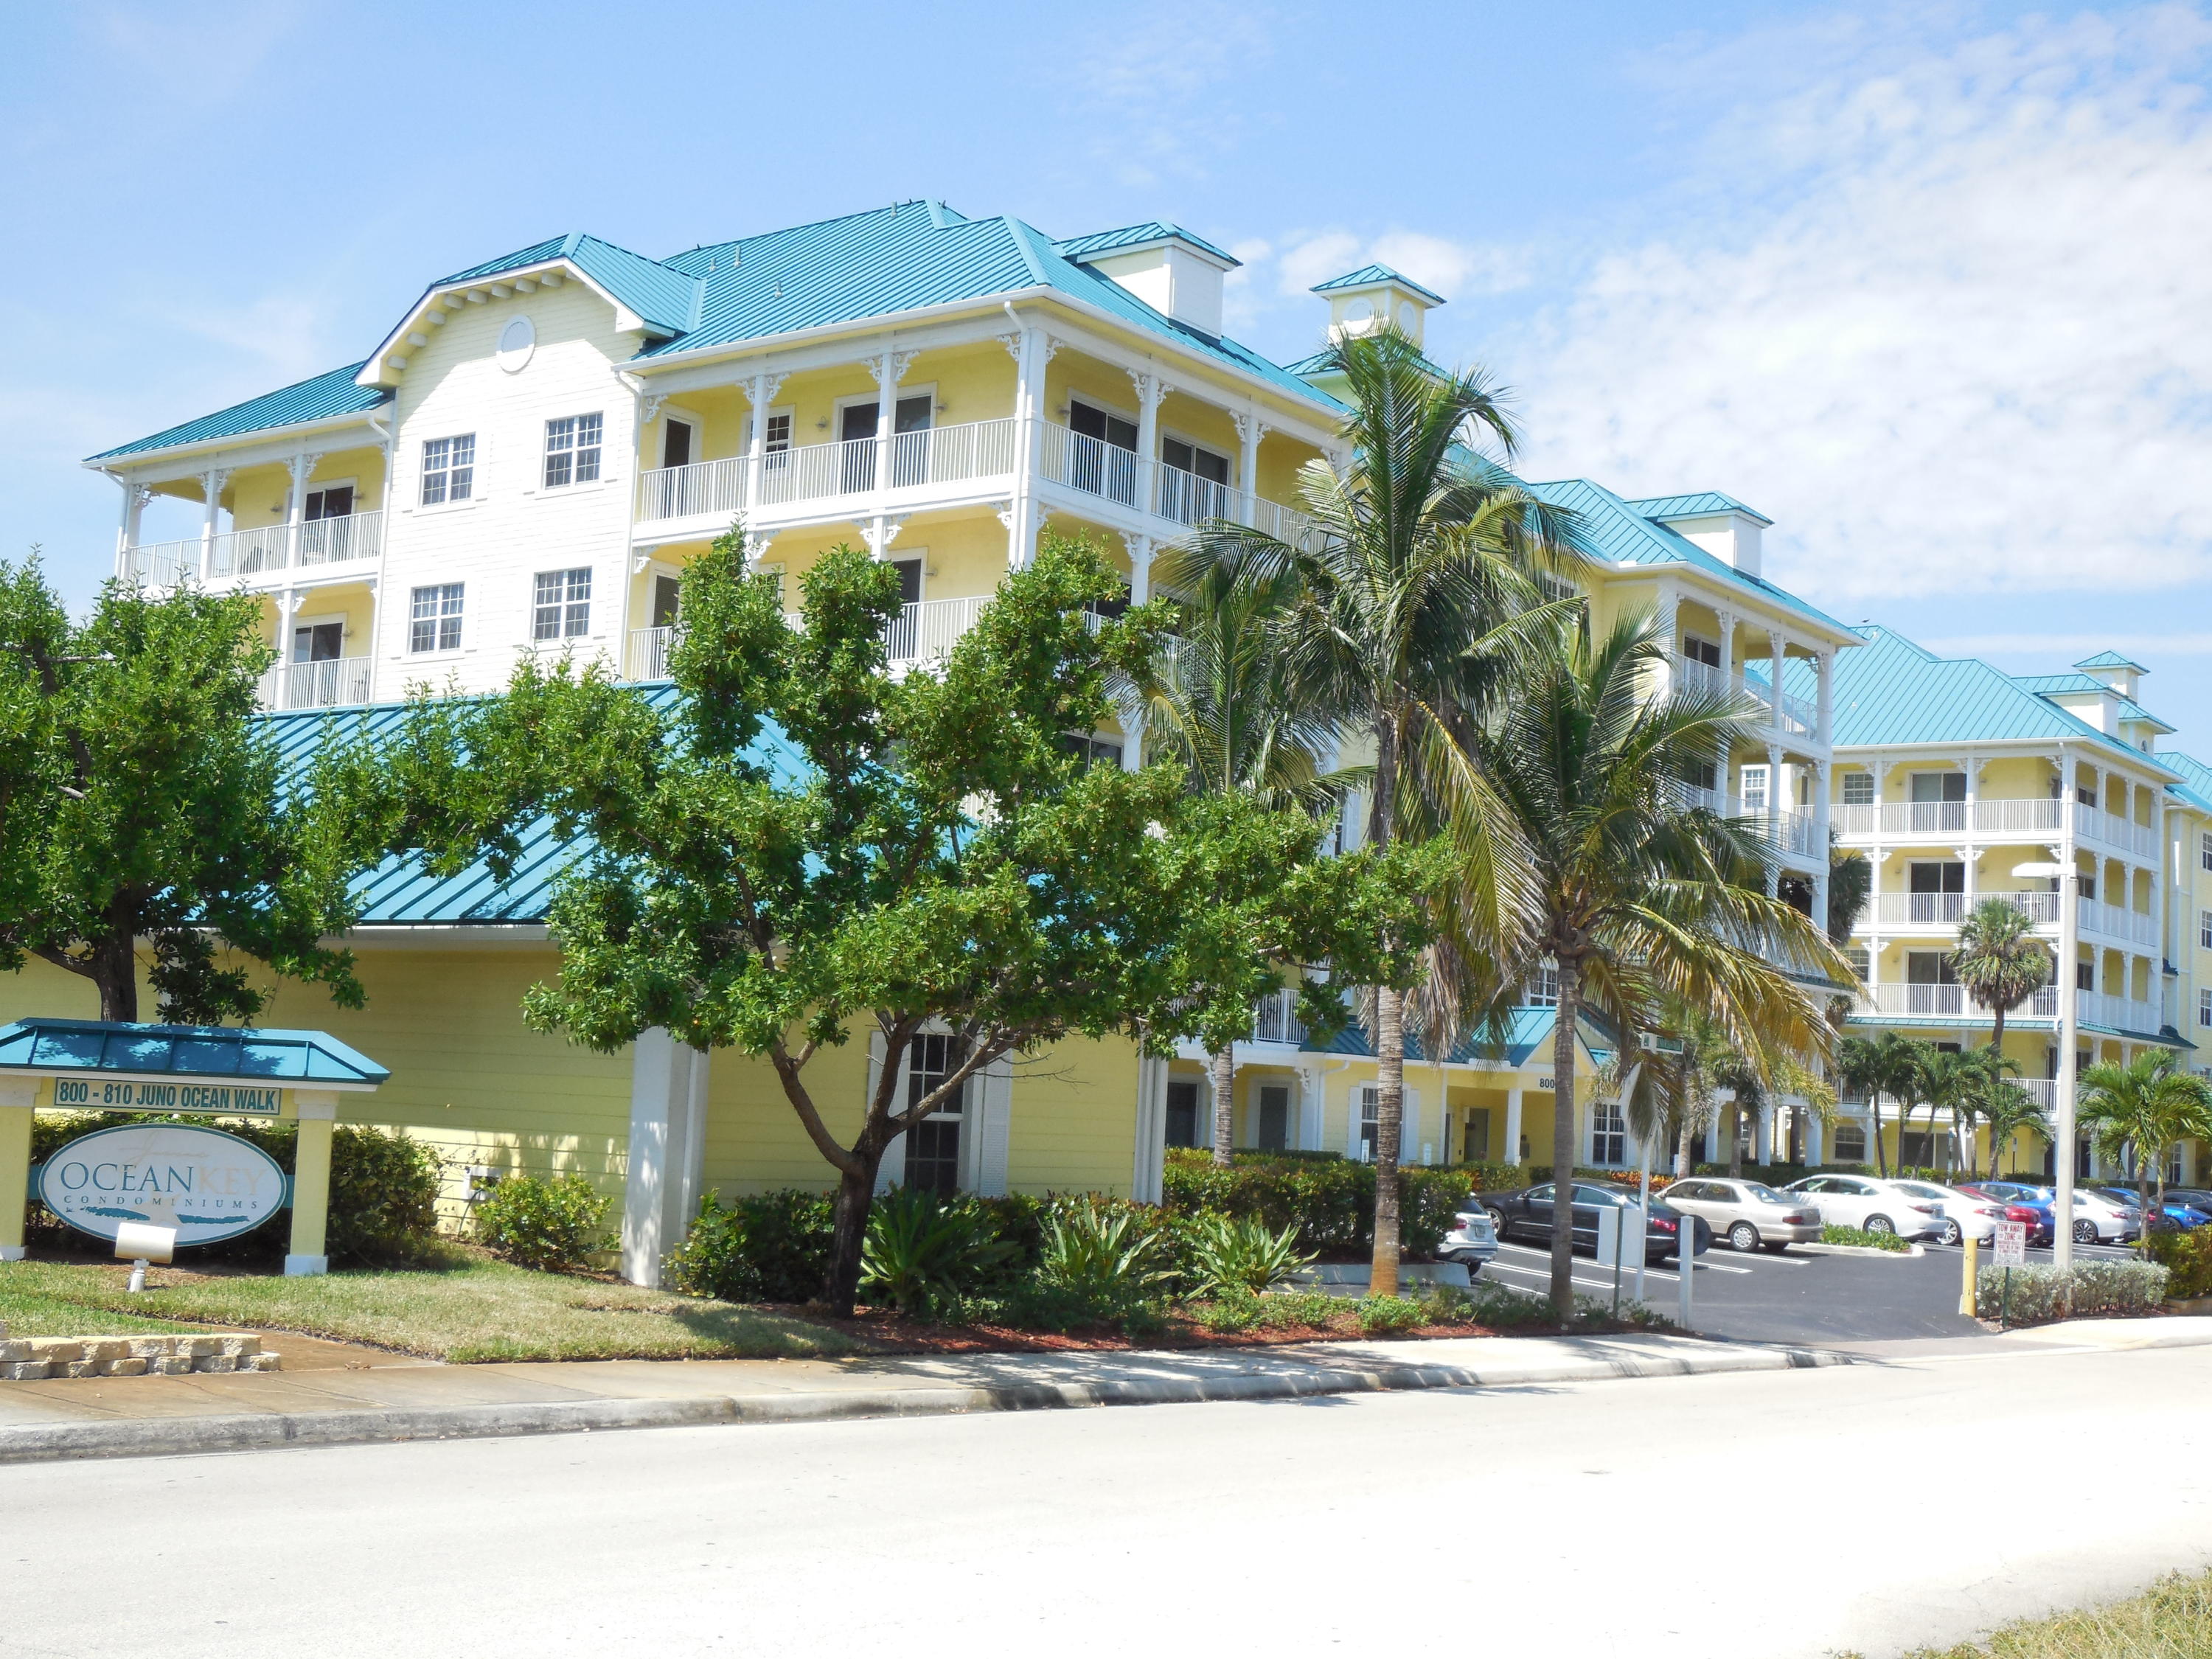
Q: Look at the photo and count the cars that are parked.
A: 11